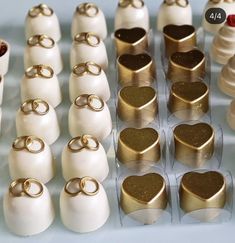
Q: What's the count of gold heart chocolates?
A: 10